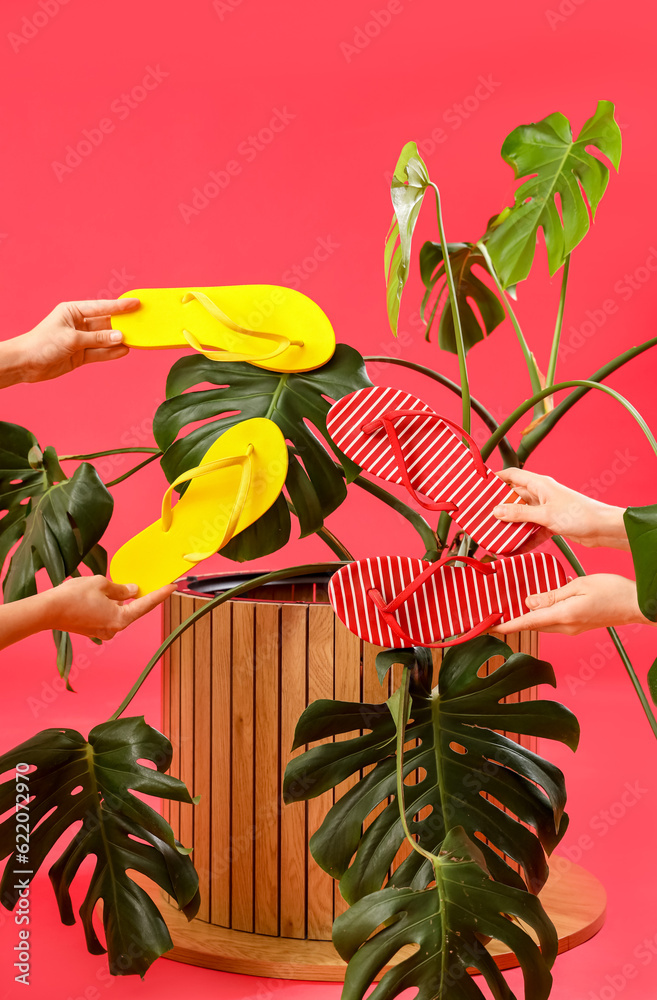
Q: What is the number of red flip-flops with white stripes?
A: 2